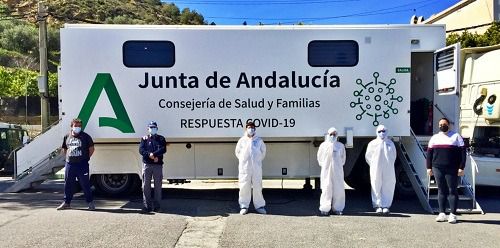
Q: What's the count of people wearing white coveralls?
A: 3